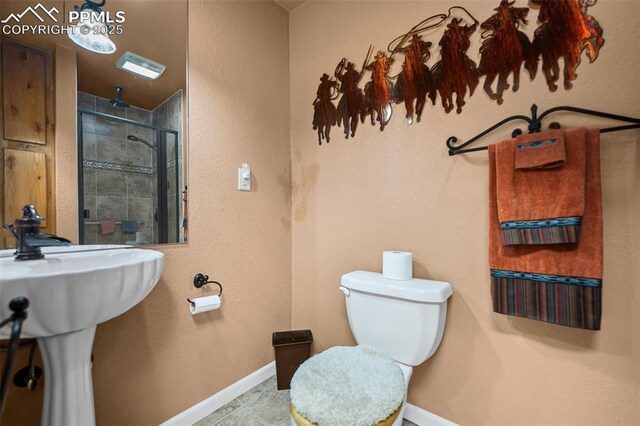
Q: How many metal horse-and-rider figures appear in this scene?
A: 7